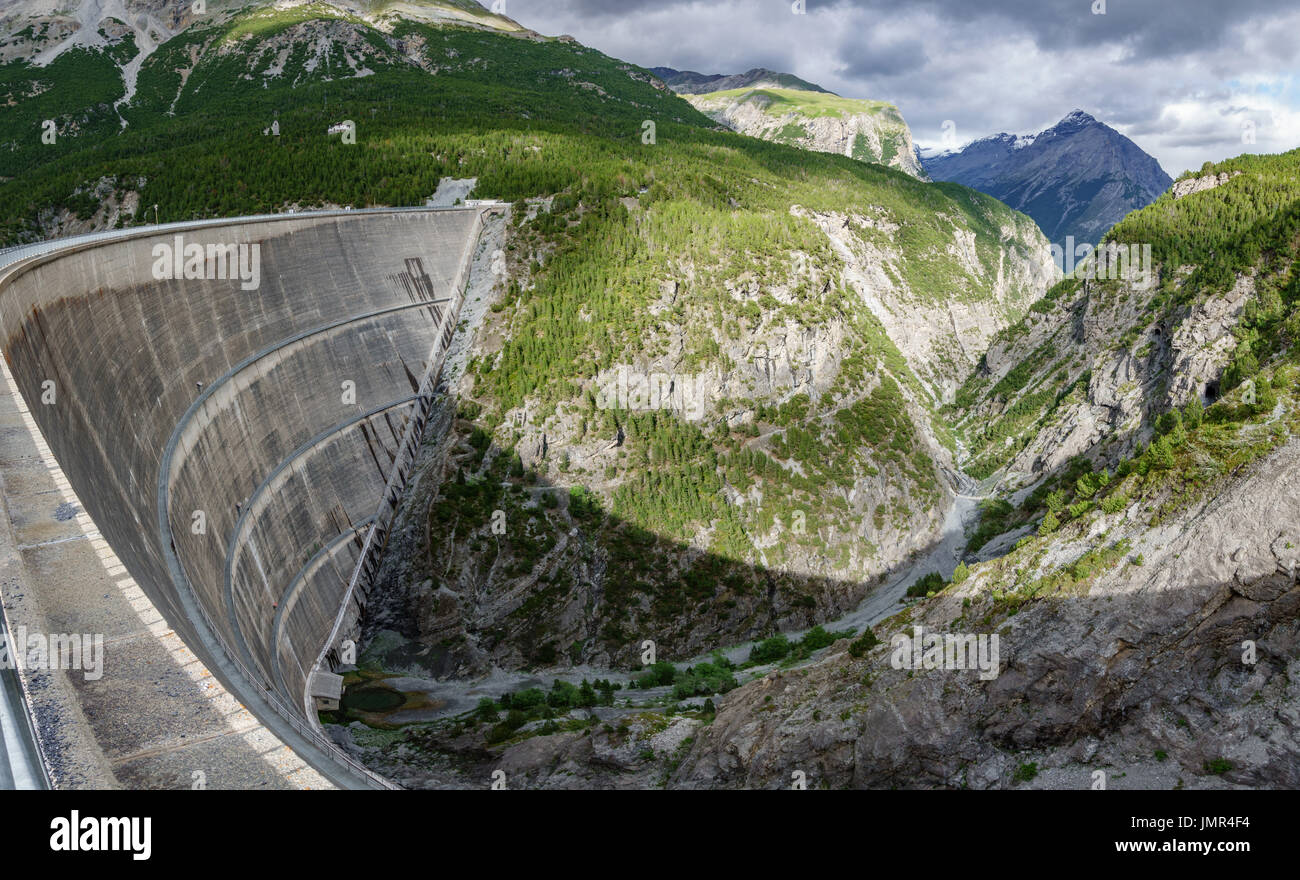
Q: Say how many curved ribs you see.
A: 3